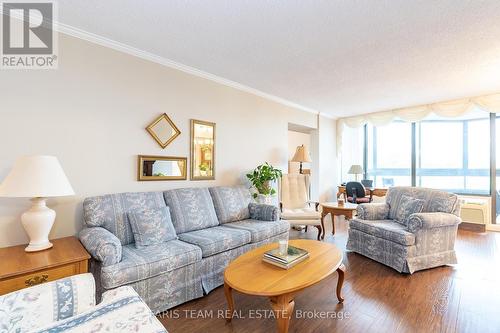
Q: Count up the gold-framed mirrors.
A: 3